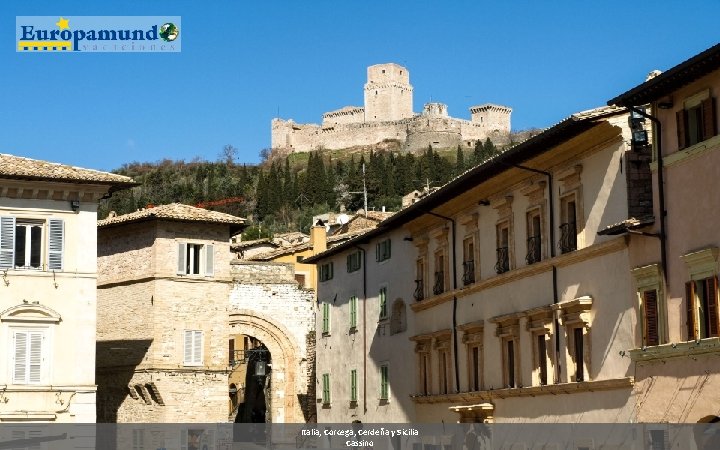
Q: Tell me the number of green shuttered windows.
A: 9